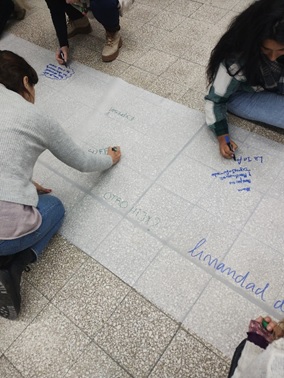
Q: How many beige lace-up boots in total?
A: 2